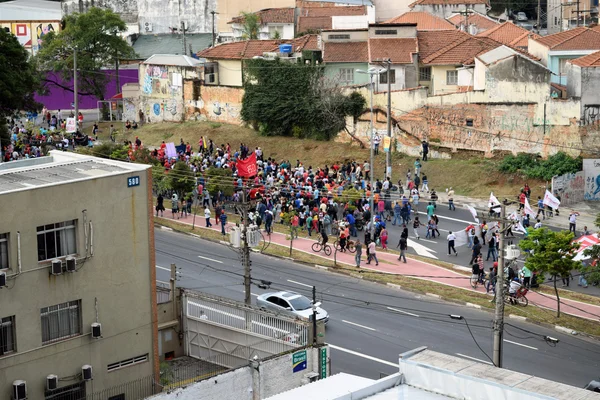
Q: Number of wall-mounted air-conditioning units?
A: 7